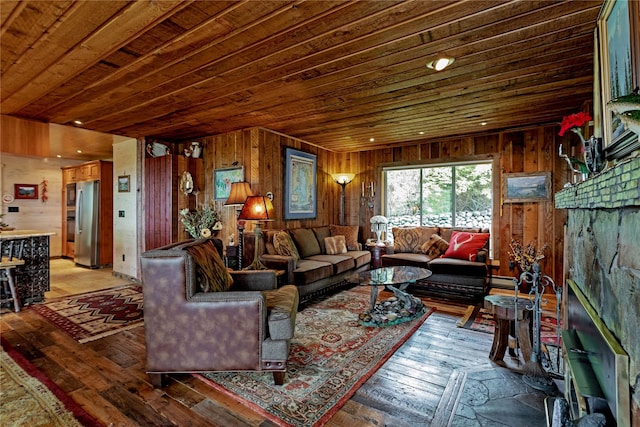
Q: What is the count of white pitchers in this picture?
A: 1